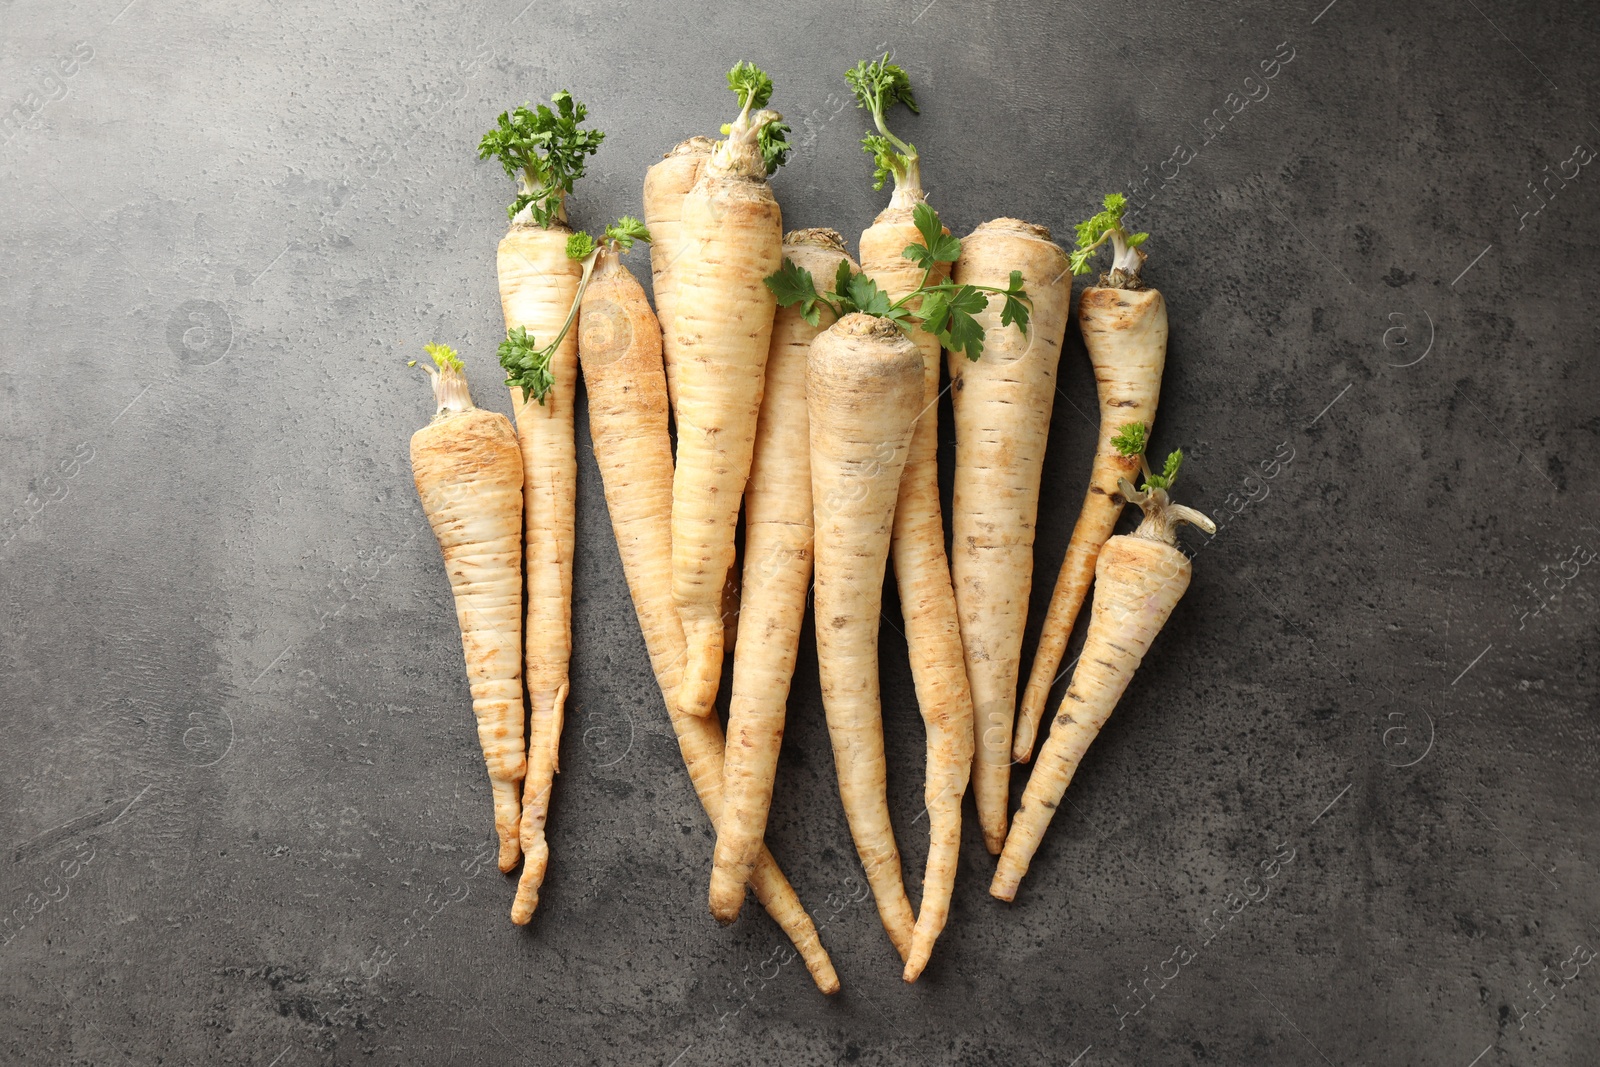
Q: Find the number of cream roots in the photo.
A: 11